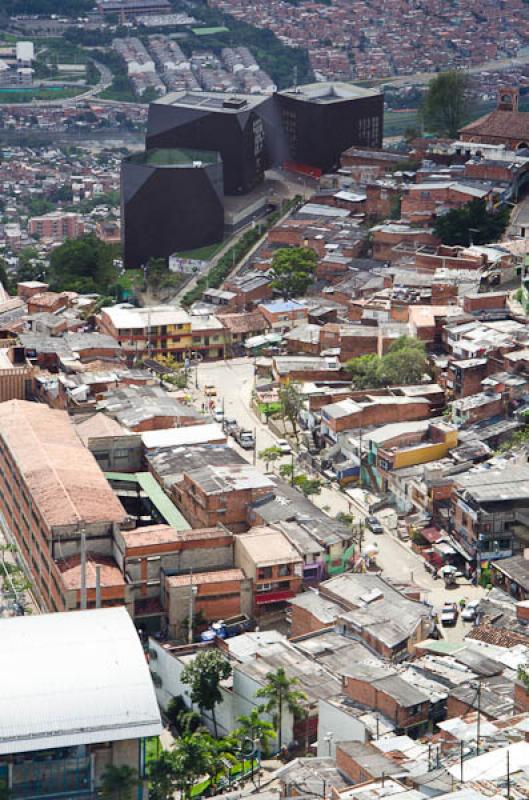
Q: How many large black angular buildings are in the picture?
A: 3